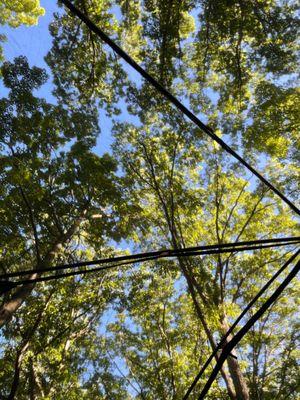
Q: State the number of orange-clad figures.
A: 0